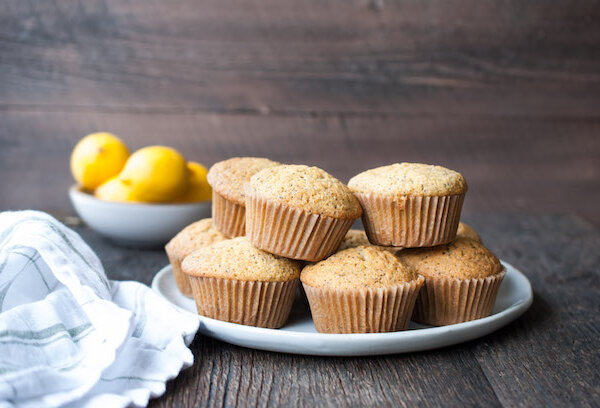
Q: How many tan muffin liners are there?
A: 7